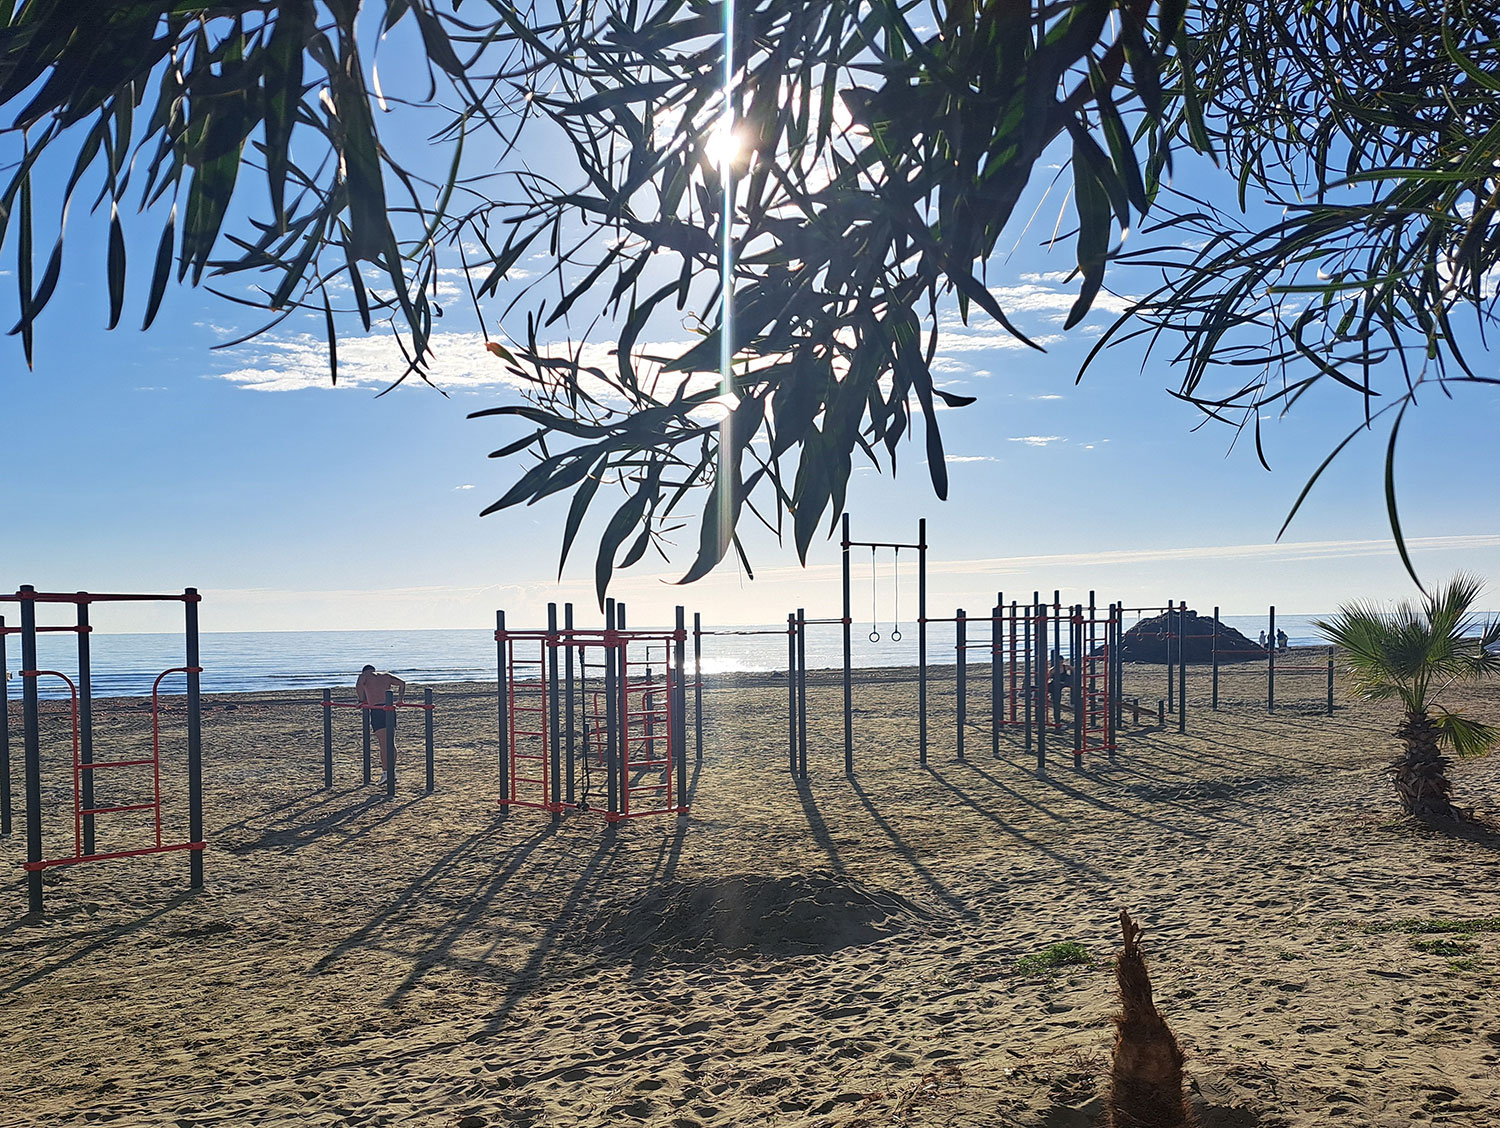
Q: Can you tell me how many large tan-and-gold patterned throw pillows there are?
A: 0